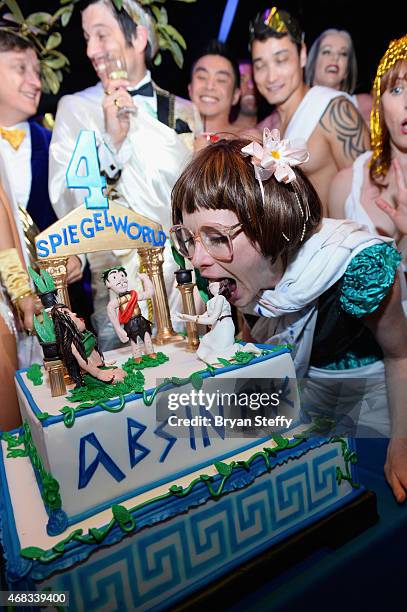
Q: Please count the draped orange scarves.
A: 0